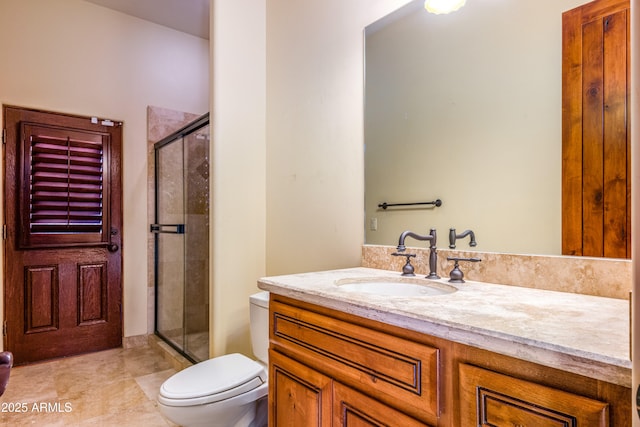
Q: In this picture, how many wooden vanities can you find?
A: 1